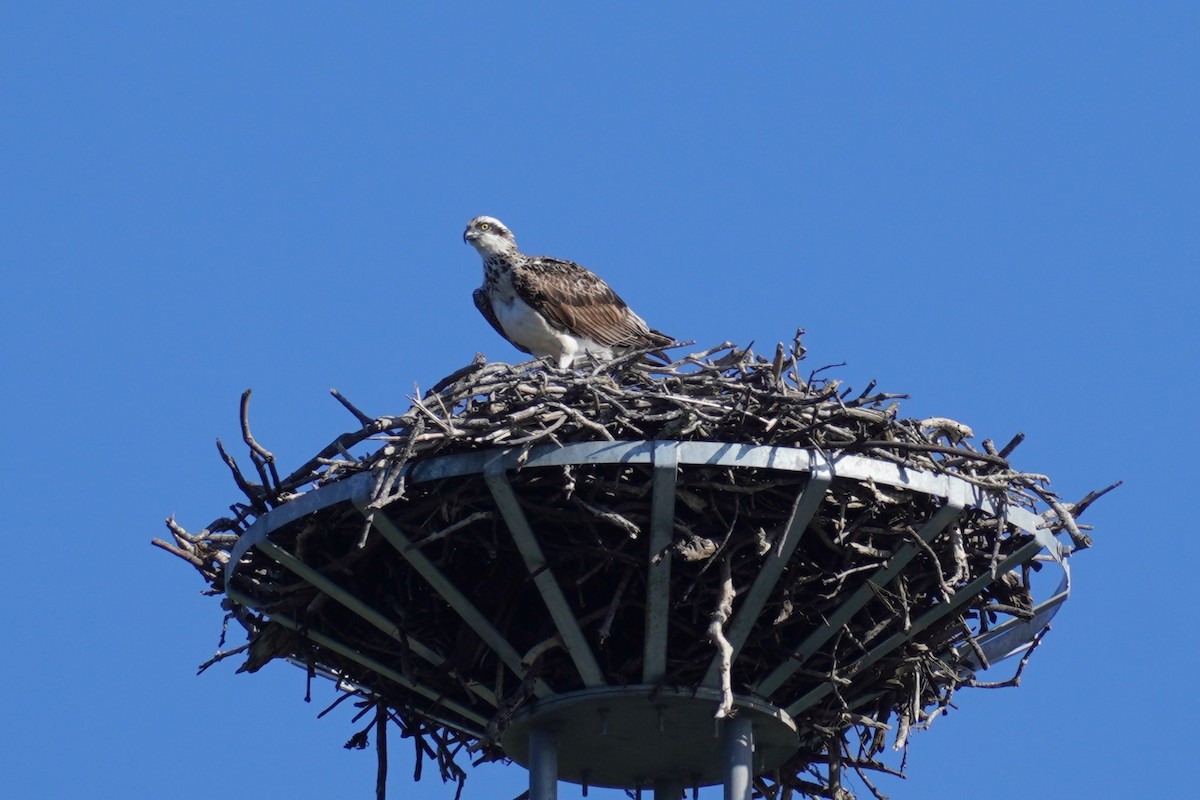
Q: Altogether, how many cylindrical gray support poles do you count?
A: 3